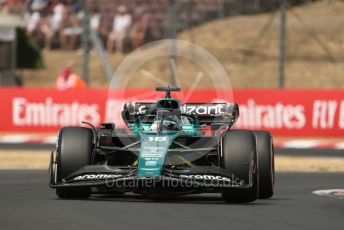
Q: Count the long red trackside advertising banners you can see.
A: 1